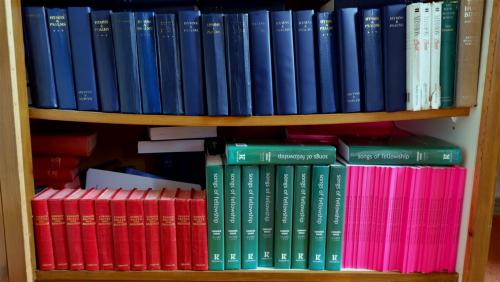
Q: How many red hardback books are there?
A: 11